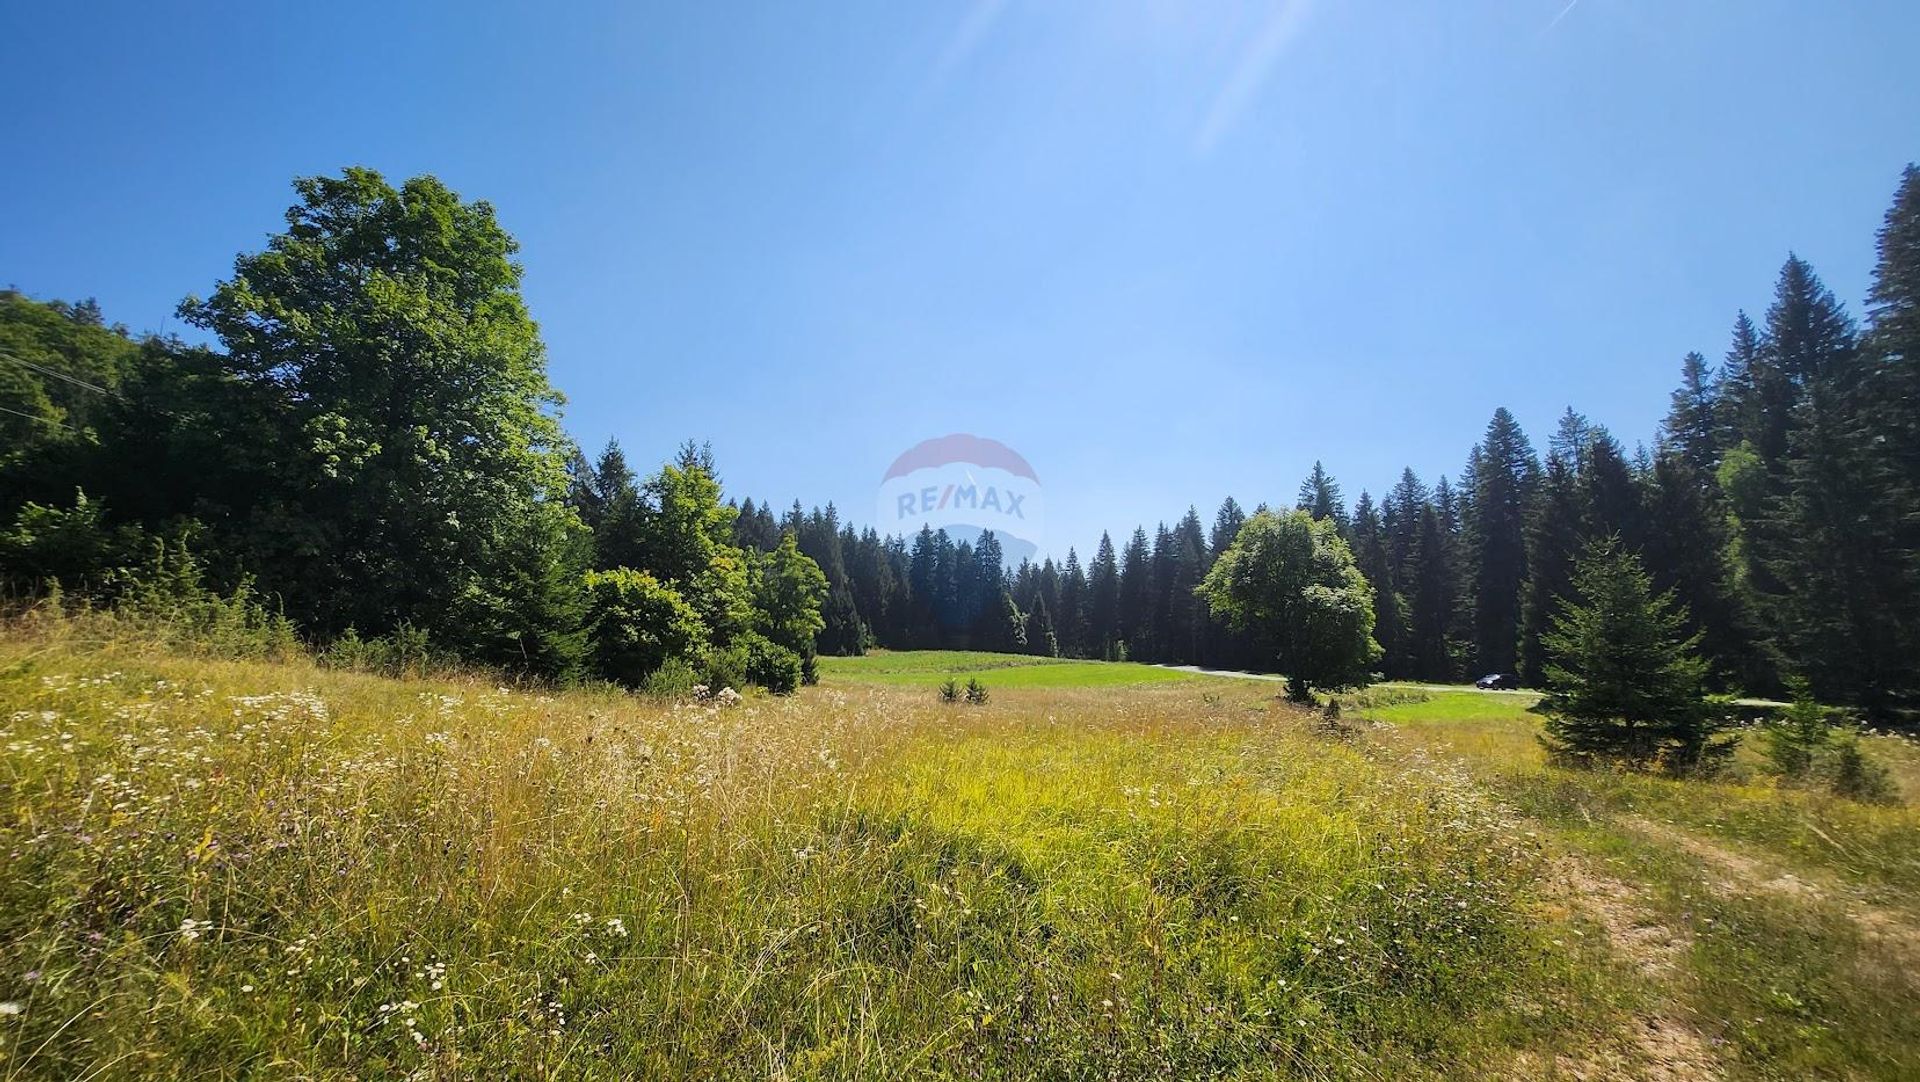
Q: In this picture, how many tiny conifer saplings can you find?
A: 2